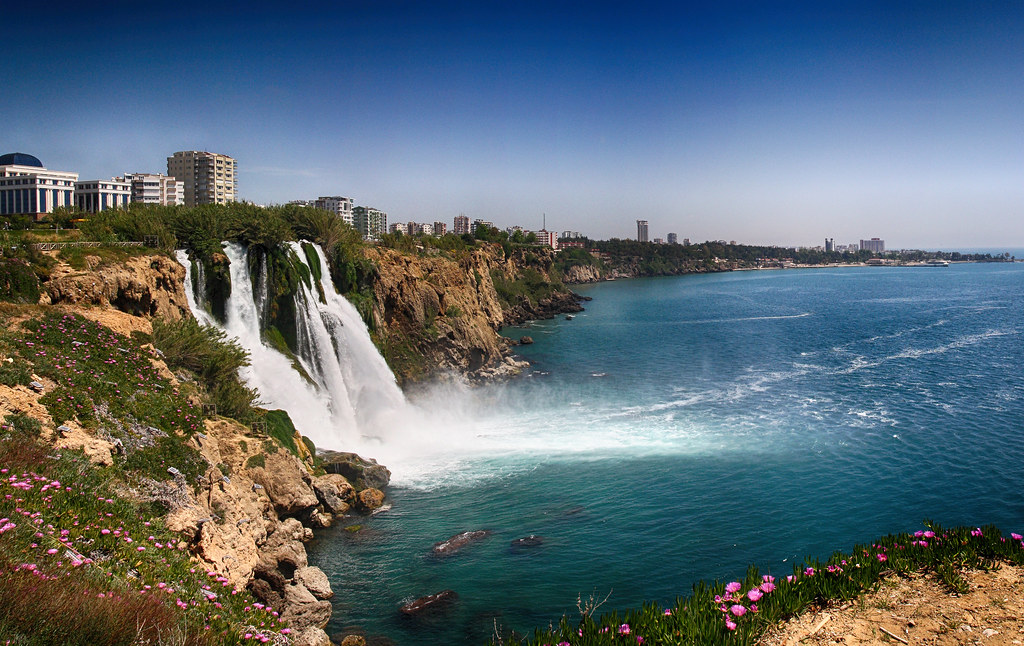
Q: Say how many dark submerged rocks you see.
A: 3